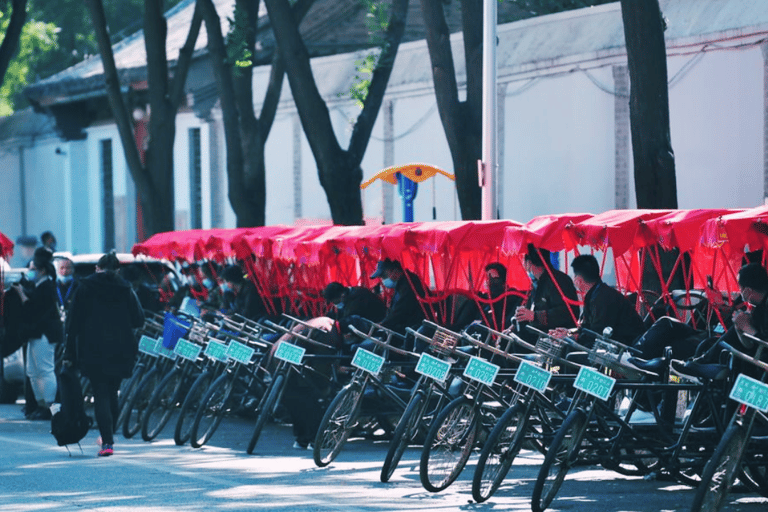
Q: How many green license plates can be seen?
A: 12